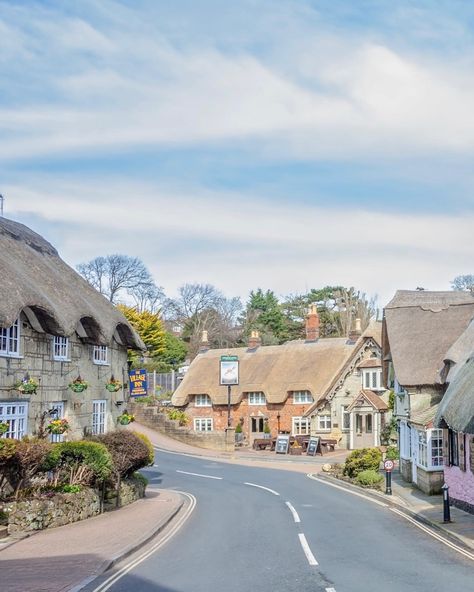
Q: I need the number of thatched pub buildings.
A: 2